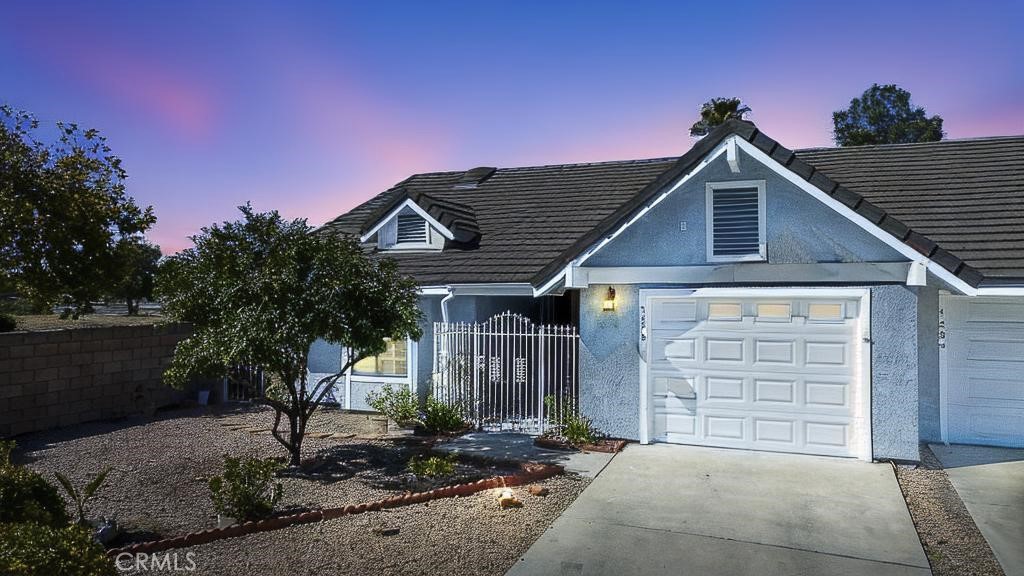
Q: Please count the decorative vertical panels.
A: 2